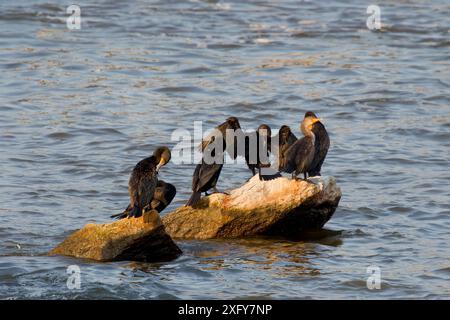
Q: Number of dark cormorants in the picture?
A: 7